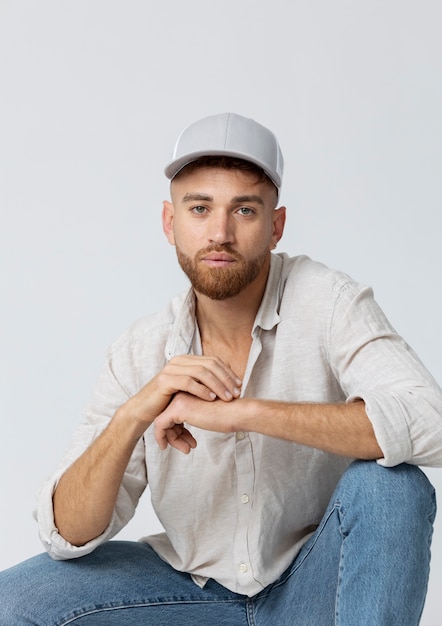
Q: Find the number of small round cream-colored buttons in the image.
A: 3